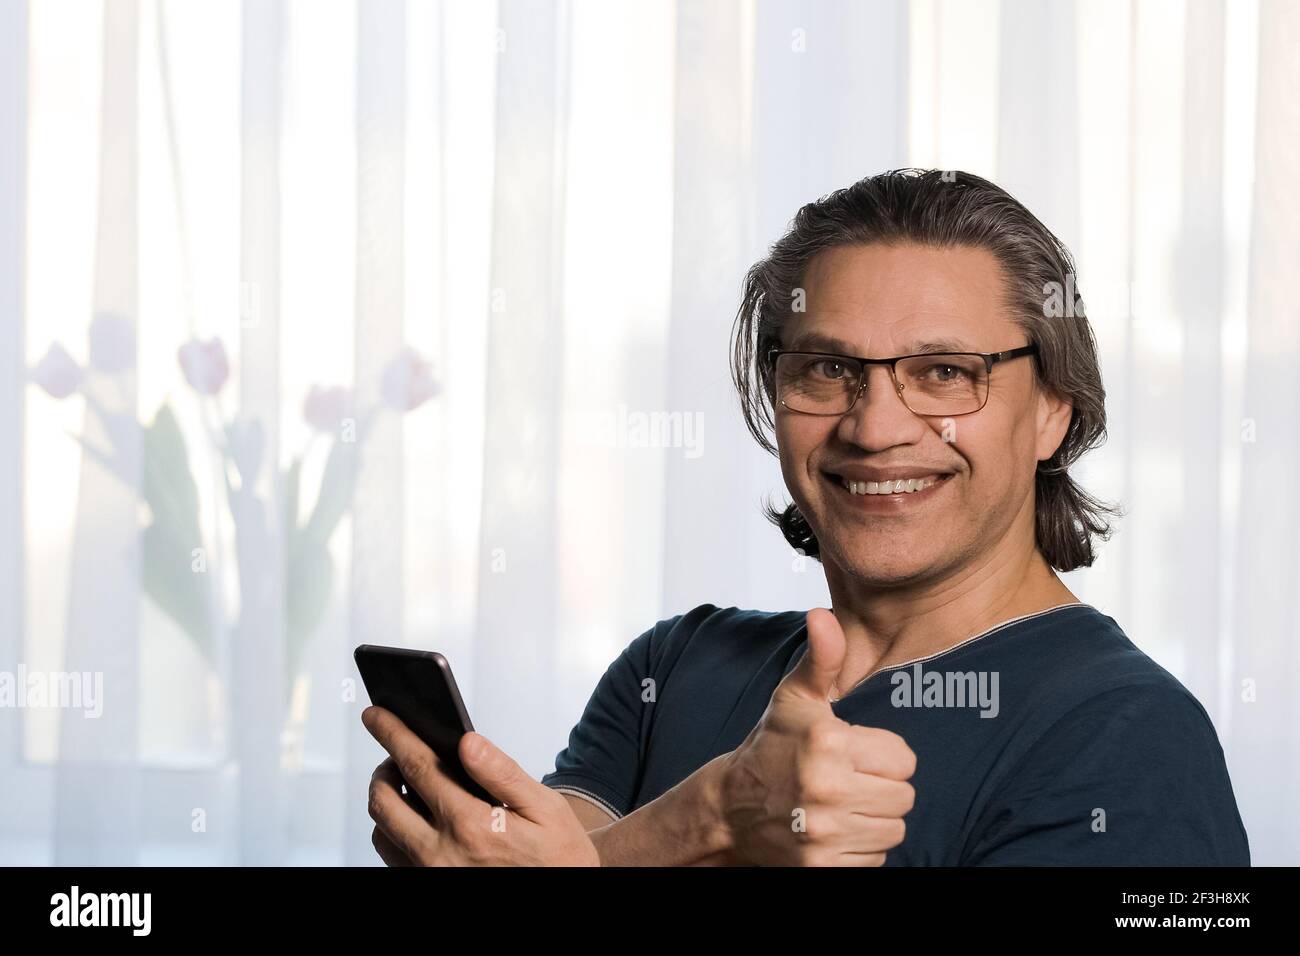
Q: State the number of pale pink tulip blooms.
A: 5